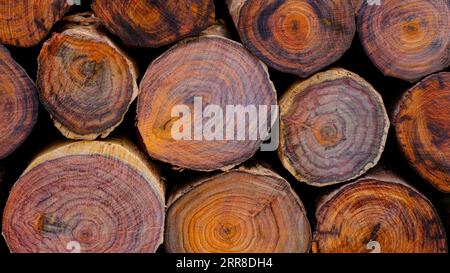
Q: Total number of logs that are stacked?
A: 12